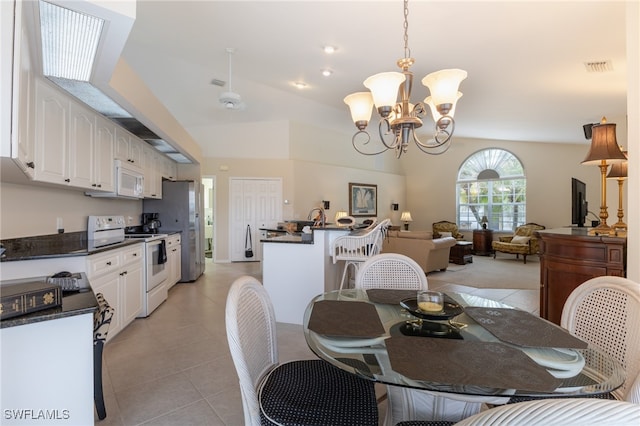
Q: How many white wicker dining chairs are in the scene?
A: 4